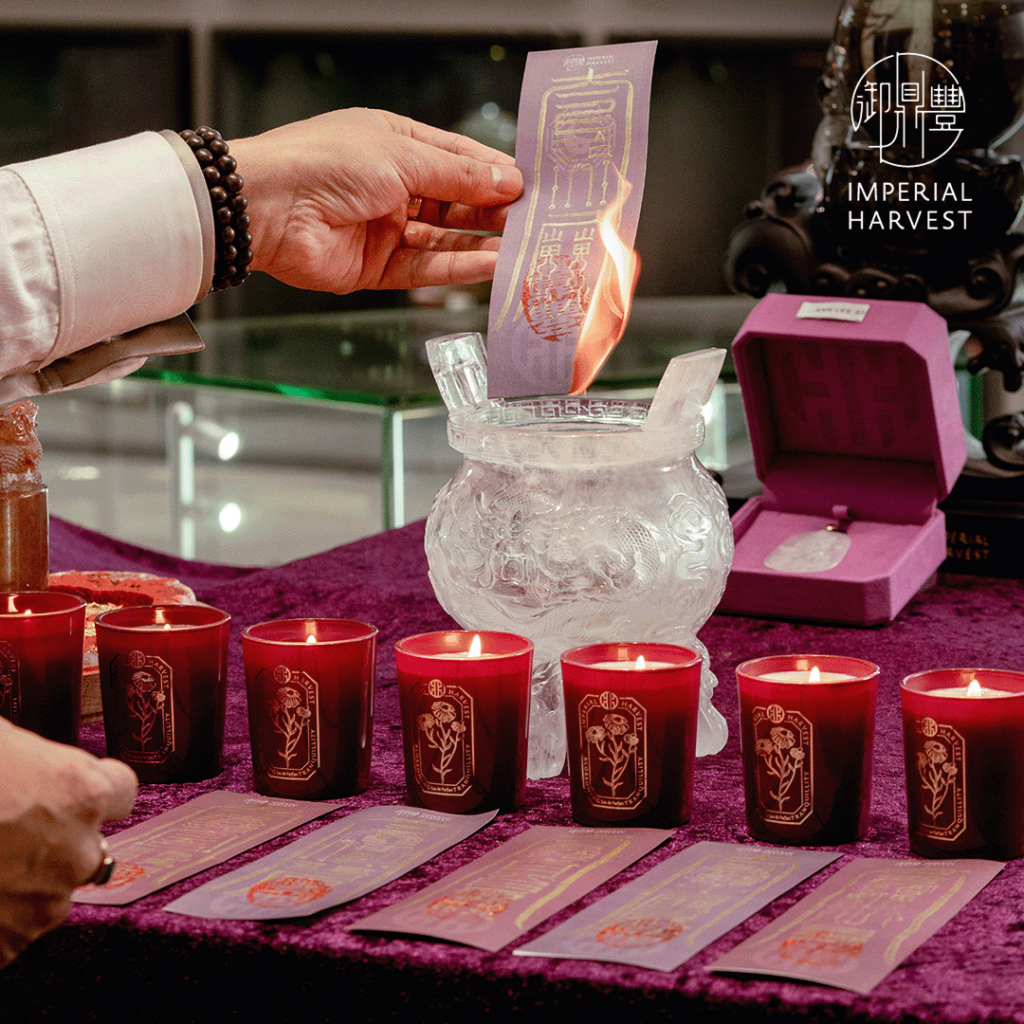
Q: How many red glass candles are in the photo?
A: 7